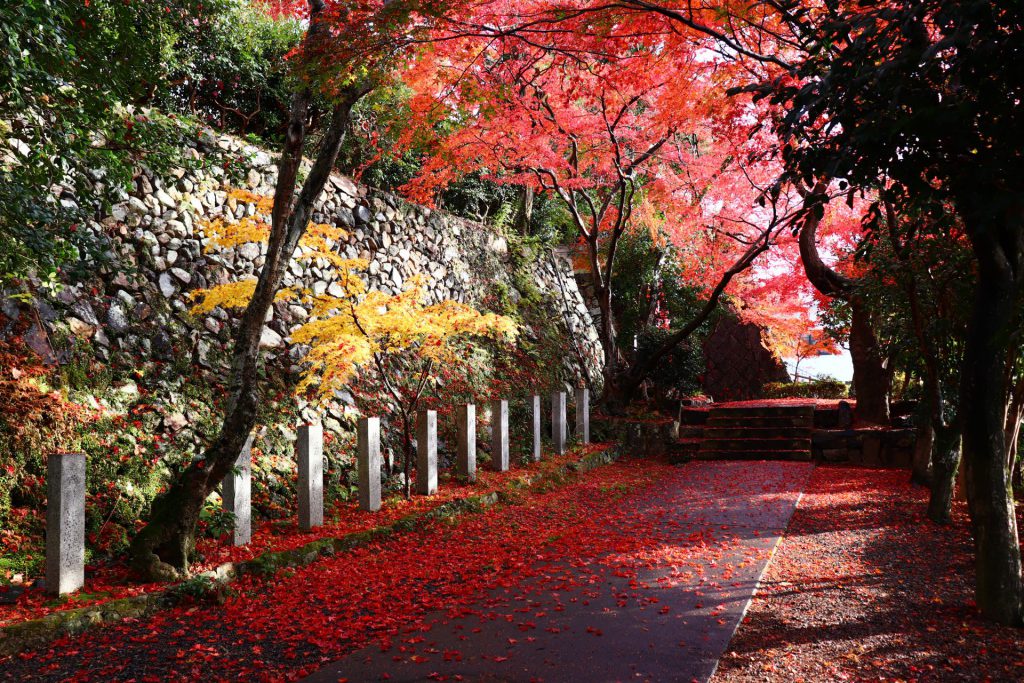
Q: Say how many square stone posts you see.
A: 10